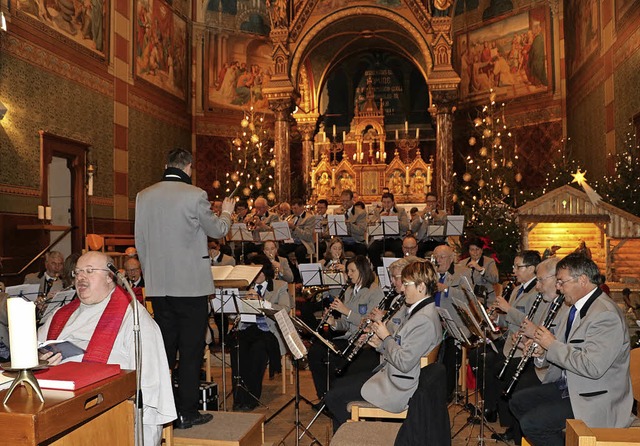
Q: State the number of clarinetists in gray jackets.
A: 6